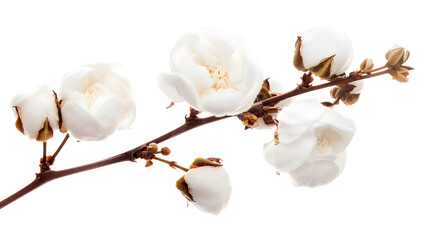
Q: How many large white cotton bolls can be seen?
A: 6